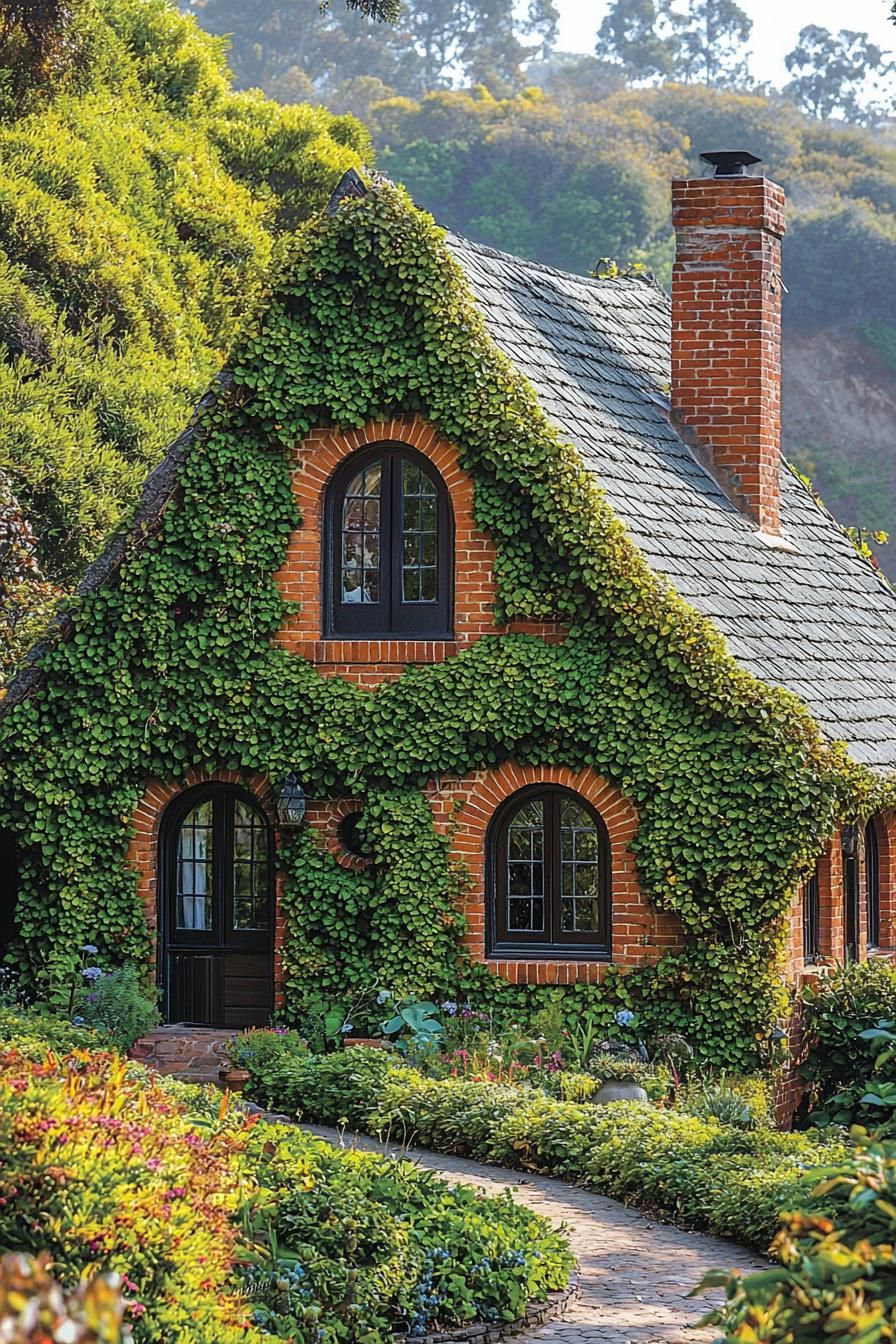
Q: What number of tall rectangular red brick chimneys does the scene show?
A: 1